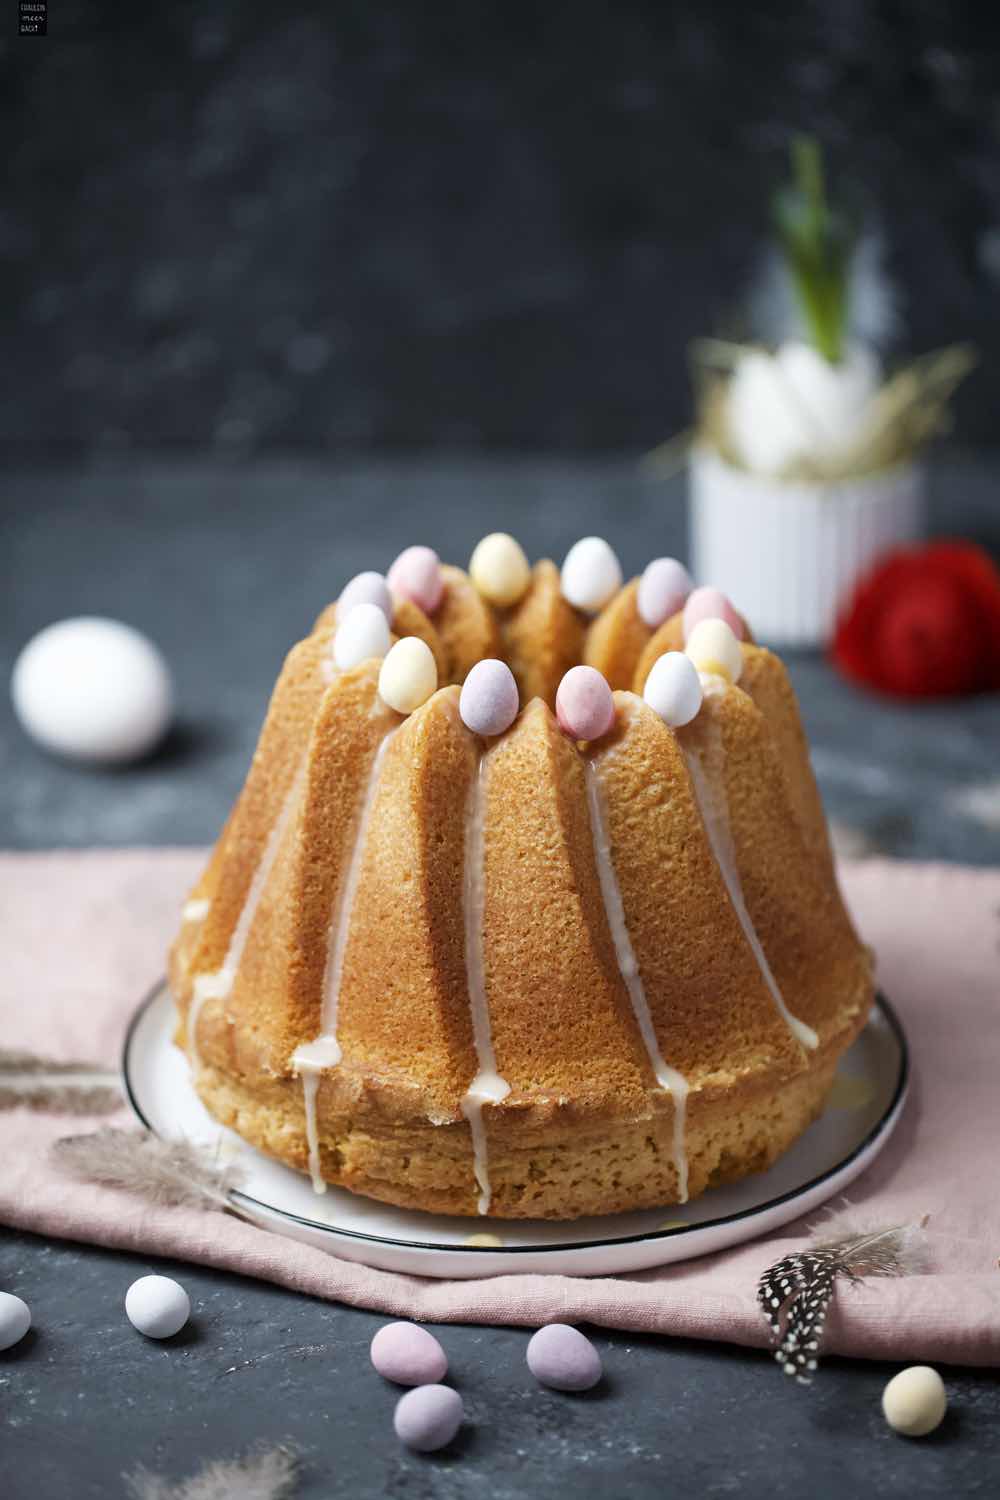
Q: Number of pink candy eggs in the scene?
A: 4